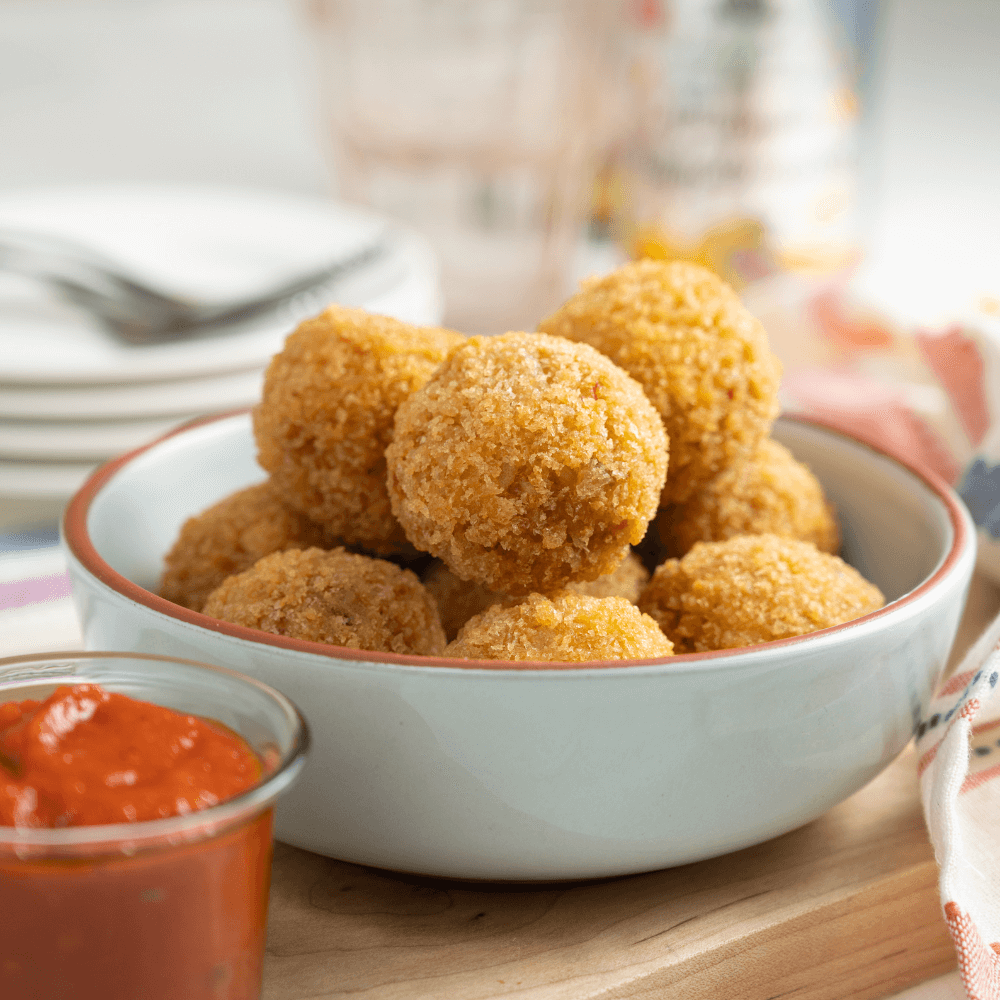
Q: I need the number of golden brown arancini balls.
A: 9